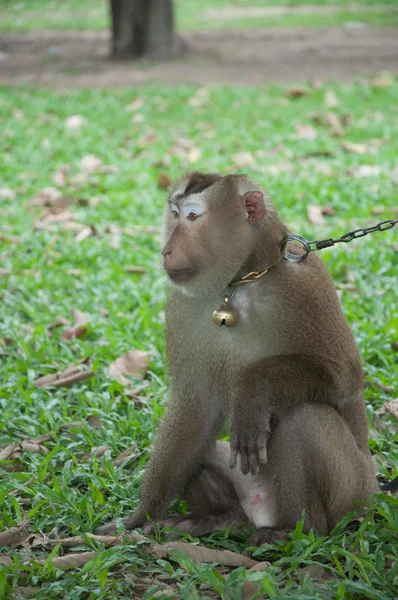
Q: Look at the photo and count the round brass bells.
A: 1